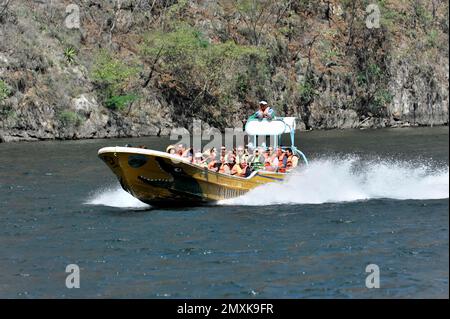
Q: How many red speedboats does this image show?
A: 0